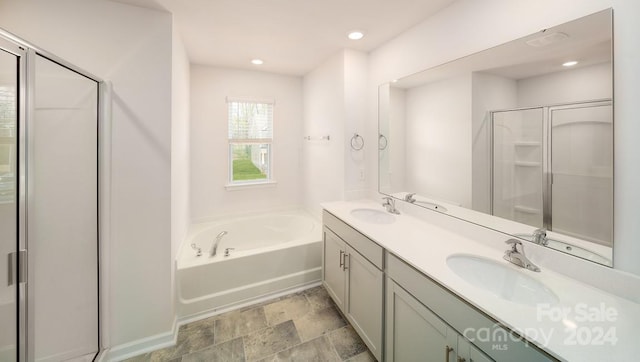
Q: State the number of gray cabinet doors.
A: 4